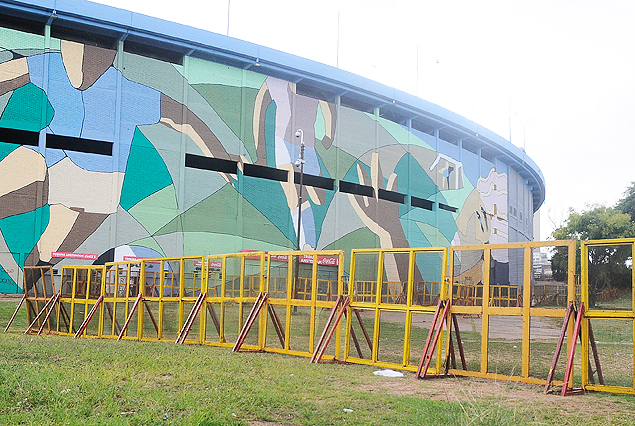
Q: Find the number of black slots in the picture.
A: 9